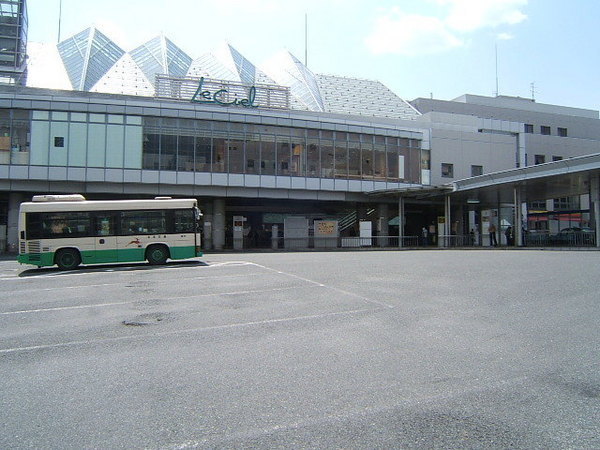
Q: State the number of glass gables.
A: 4